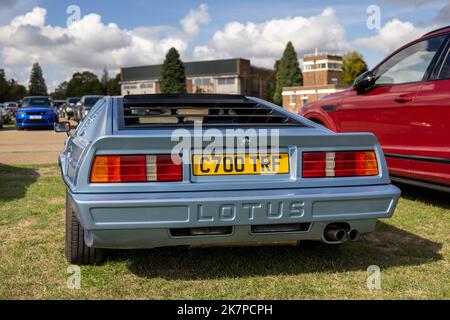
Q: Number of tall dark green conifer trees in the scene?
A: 3